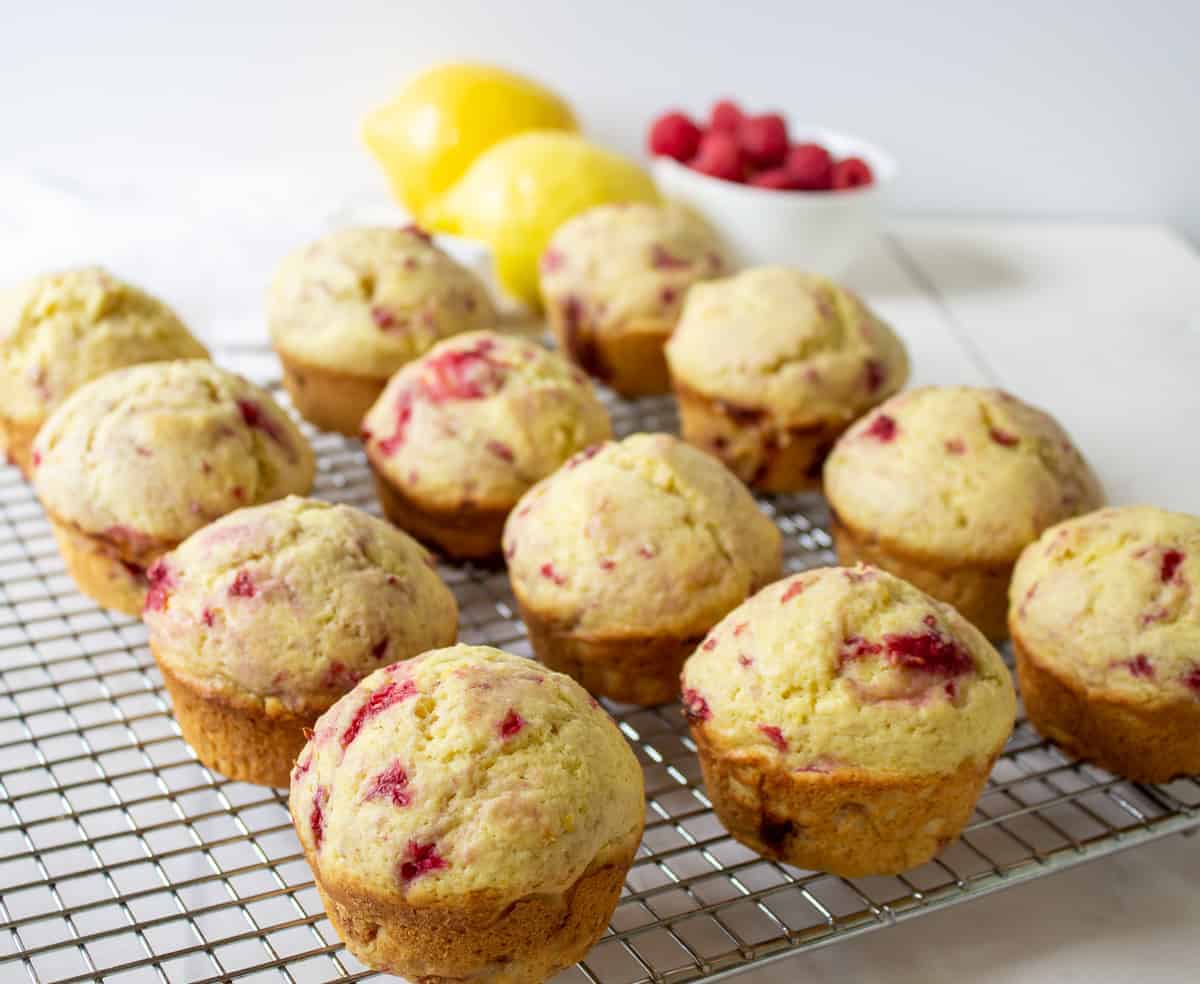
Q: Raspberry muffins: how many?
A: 12